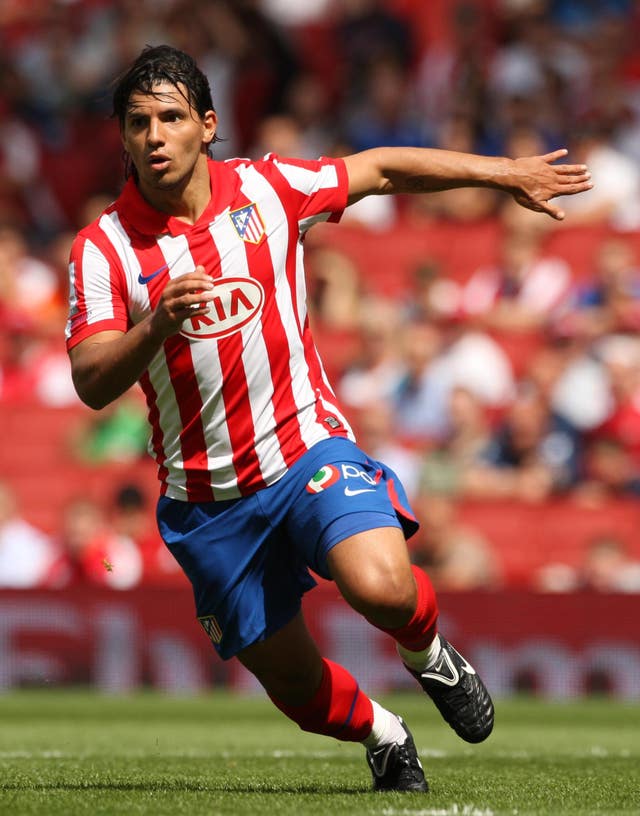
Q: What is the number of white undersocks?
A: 2